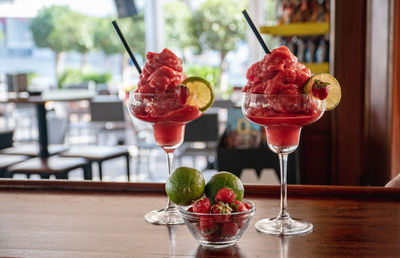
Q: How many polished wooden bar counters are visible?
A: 1